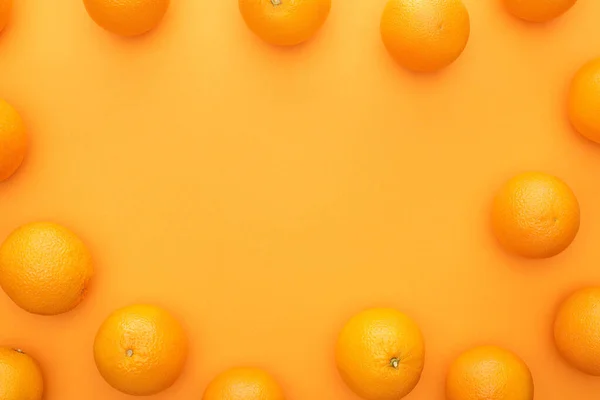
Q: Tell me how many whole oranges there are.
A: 4